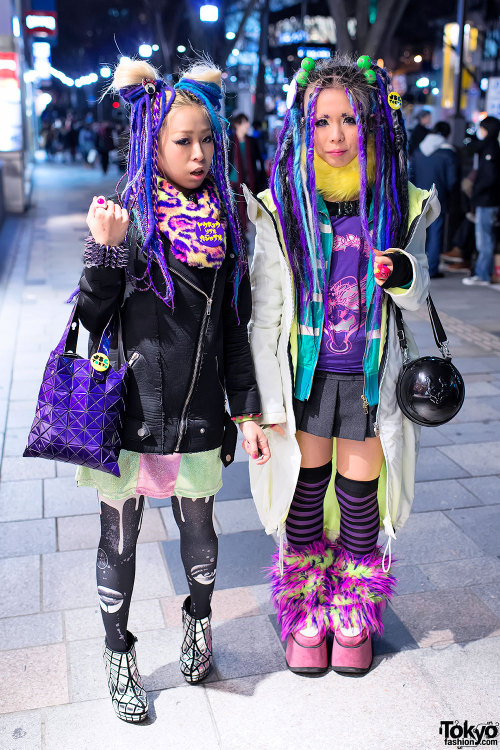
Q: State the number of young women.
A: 2